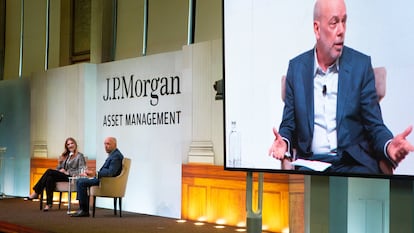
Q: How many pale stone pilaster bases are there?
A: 2